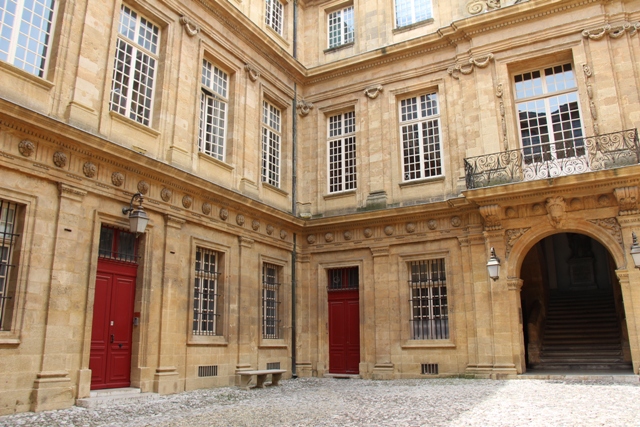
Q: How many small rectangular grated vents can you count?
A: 3